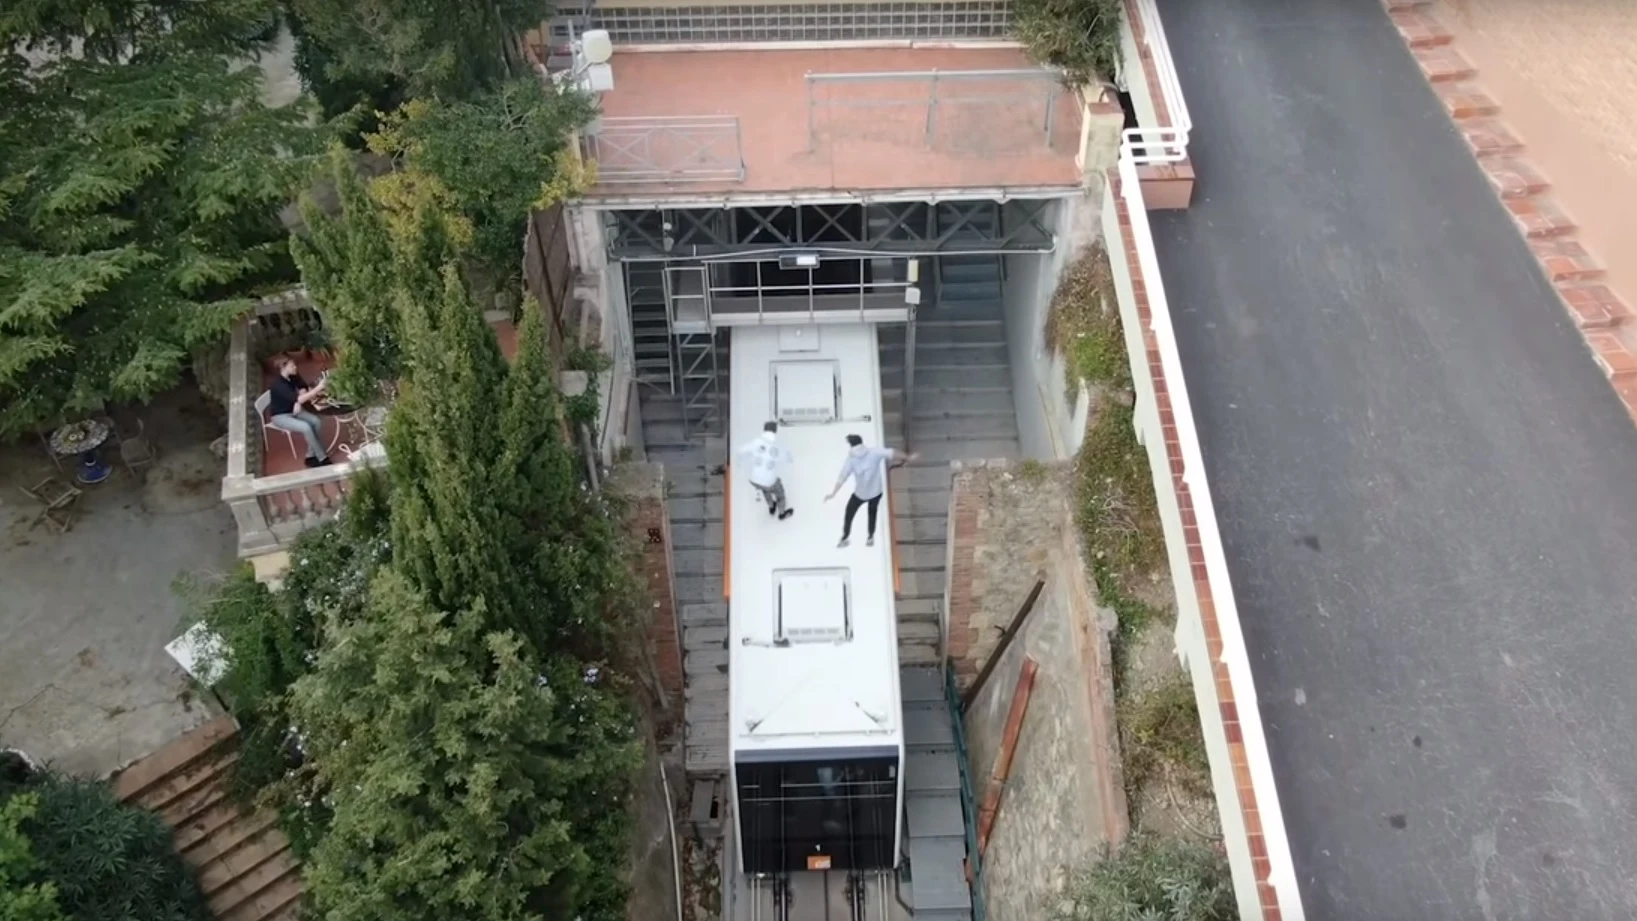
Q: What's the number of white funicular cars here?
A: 1